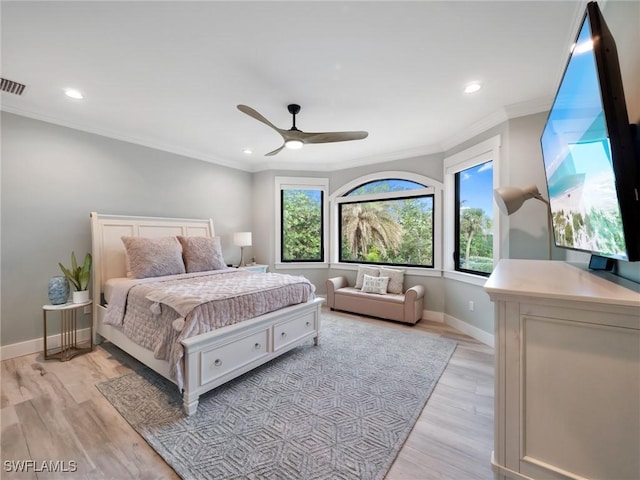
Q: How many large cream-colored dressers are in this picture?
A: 1